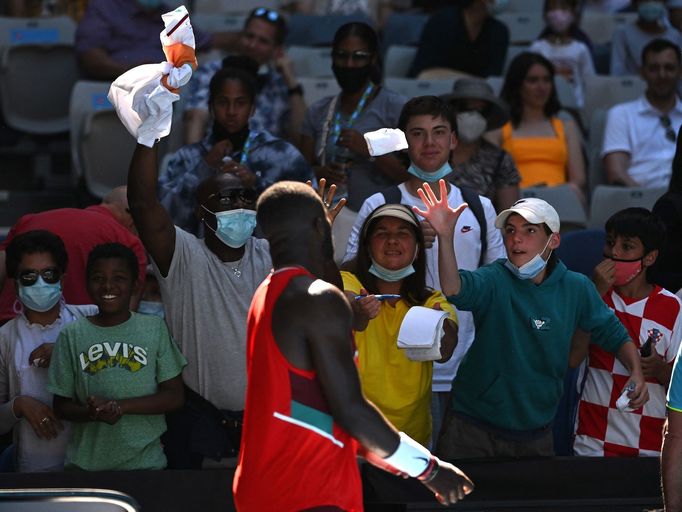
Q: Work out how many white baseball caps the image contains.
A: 1